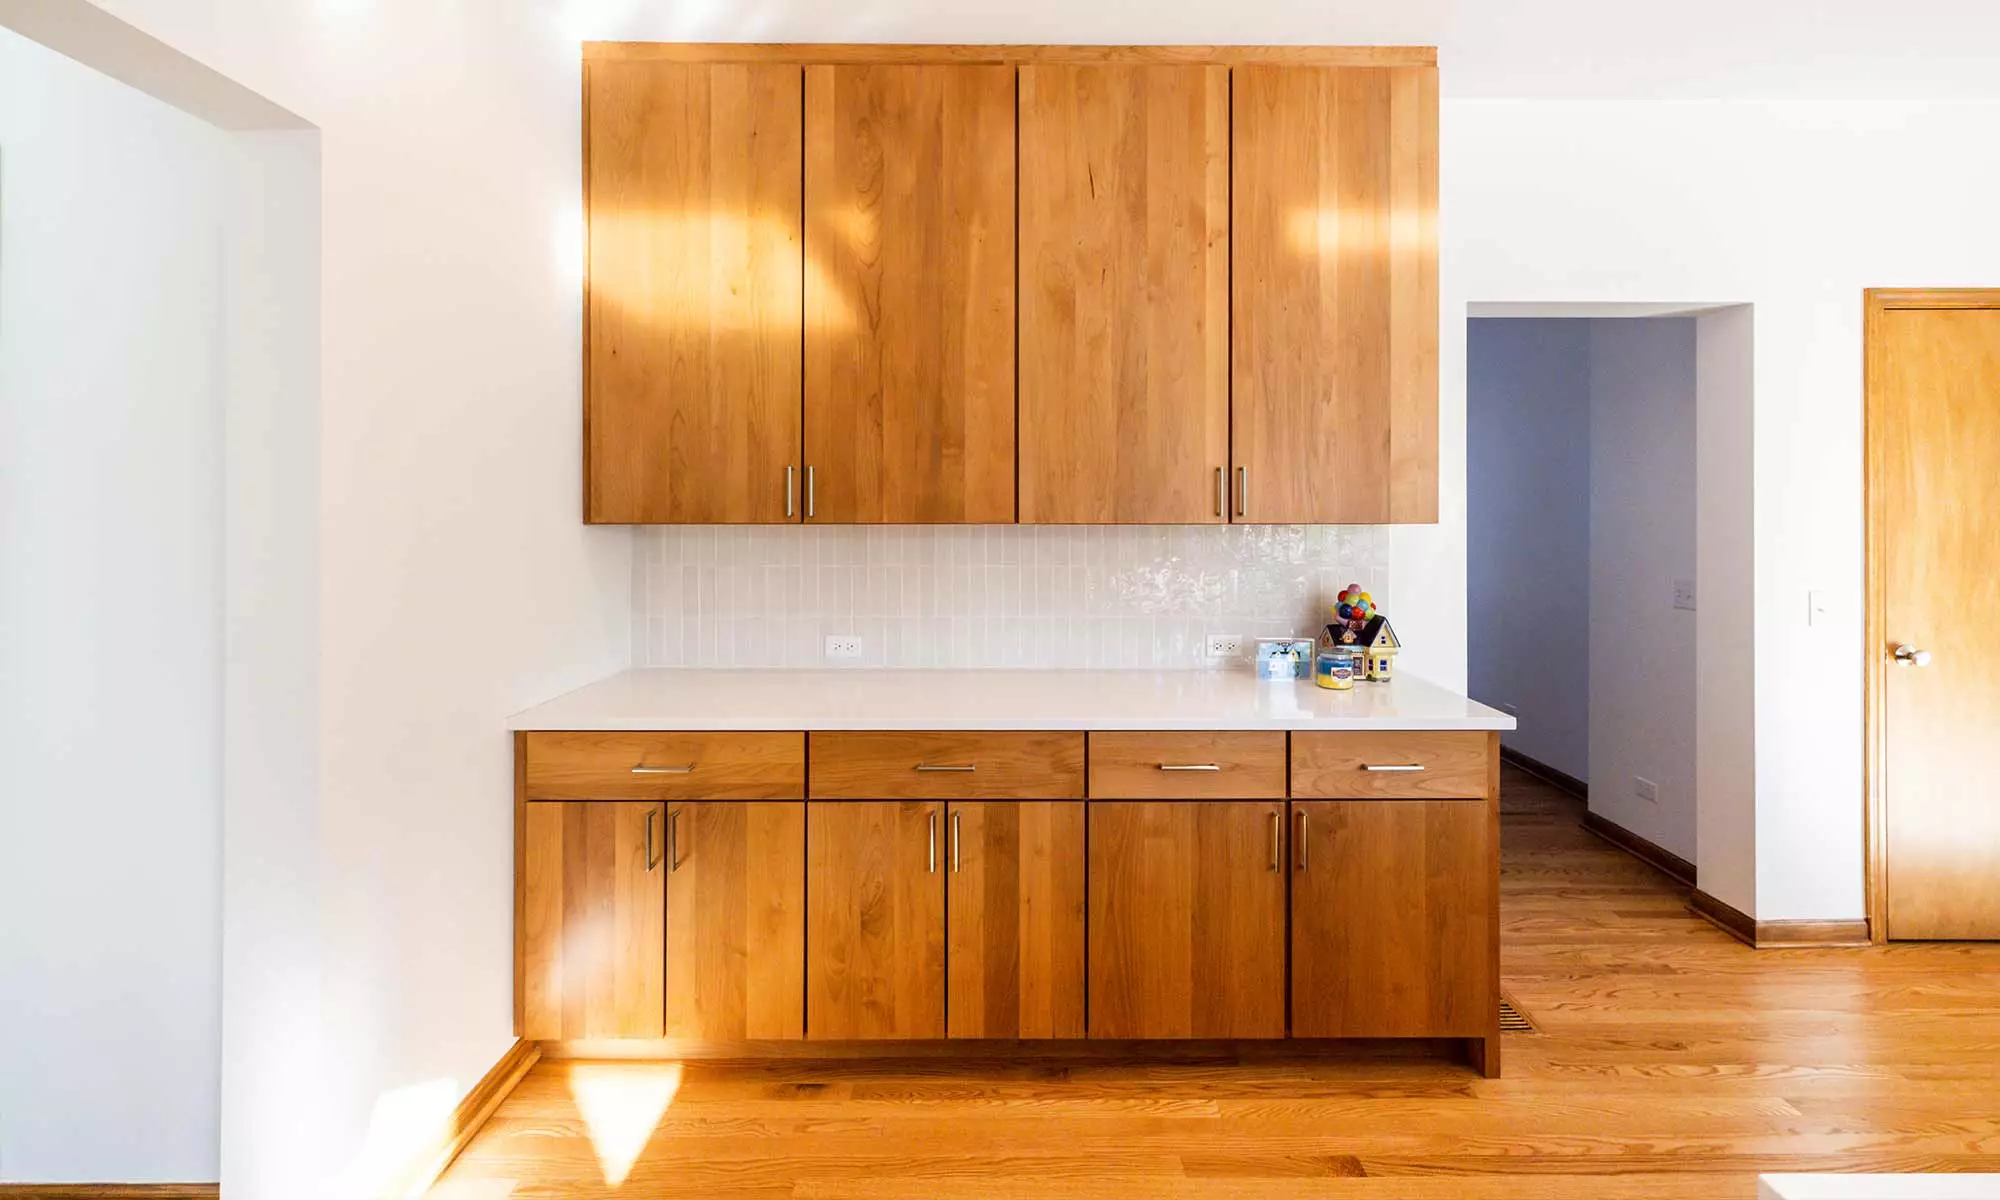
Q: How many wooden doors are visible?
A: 11